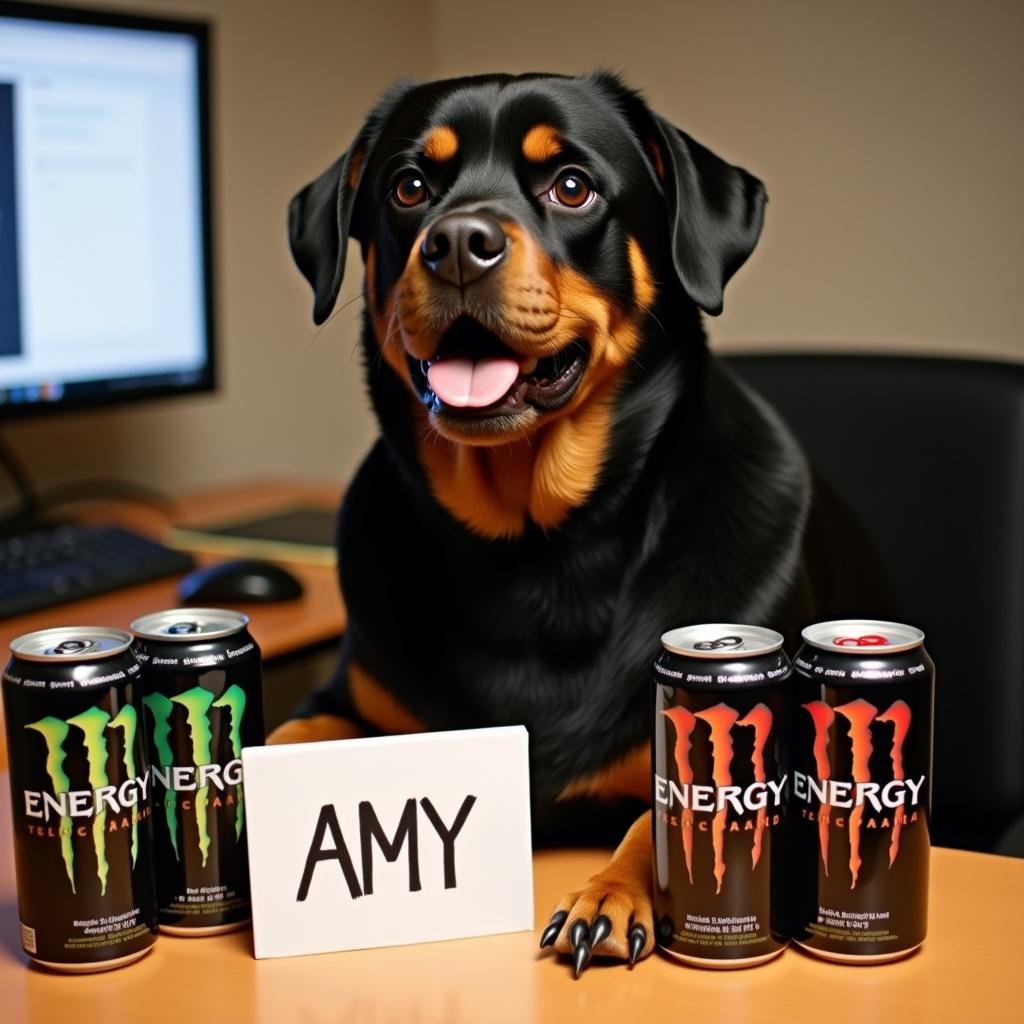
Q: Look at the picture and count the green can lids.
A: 0